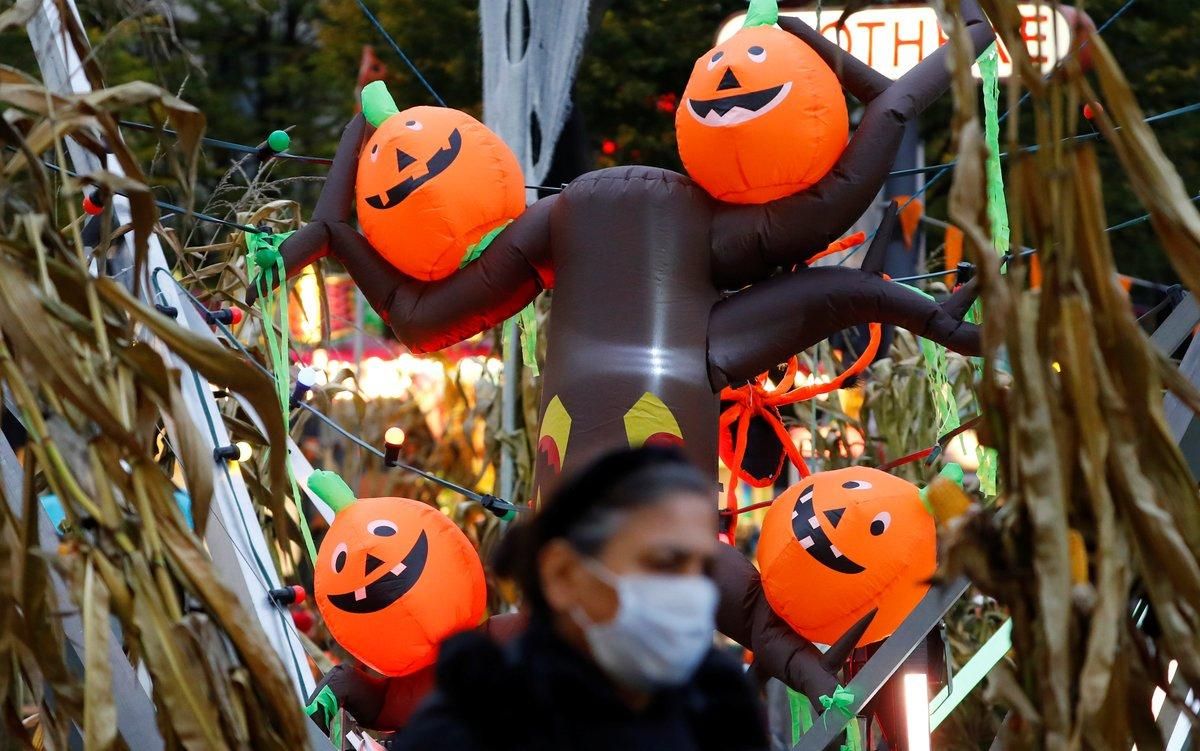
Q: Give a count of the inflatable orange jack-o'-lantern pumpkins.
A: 4